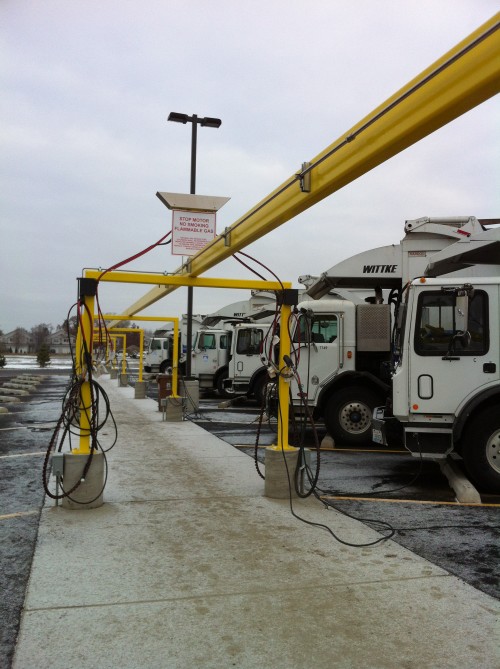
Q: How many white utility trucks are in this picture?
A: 5